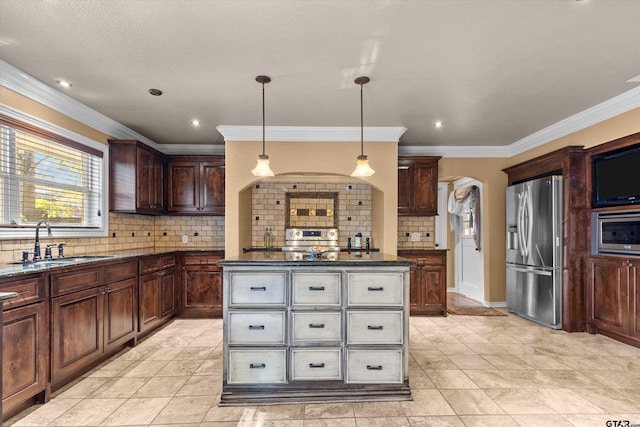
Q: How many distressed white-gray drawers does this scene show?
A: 9